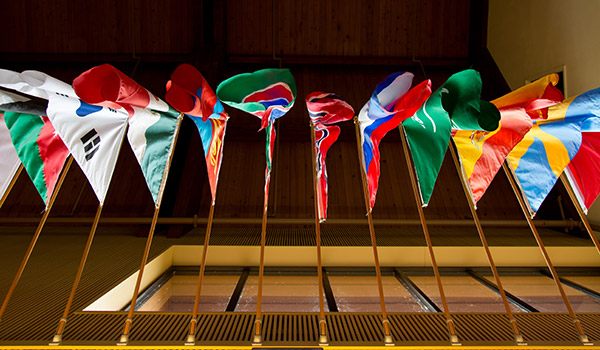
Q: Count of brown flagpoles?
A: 12